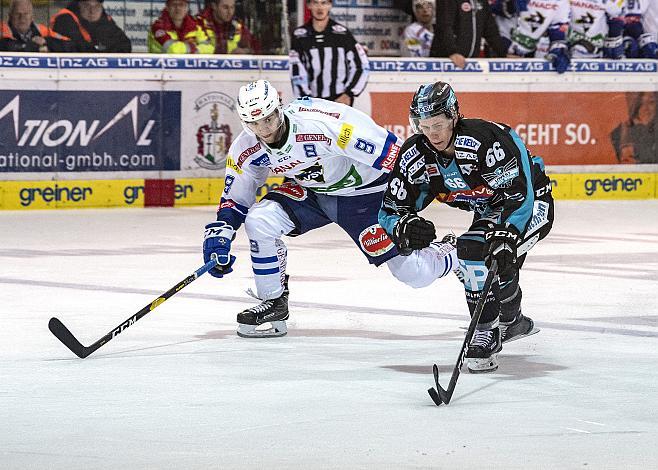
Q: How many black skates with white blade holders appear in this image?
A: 3